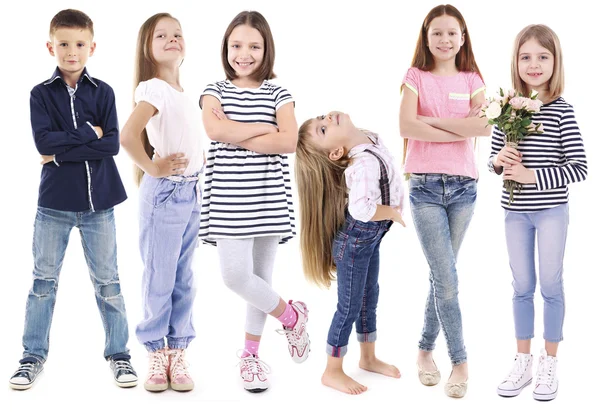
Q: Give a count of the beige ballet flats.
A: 2